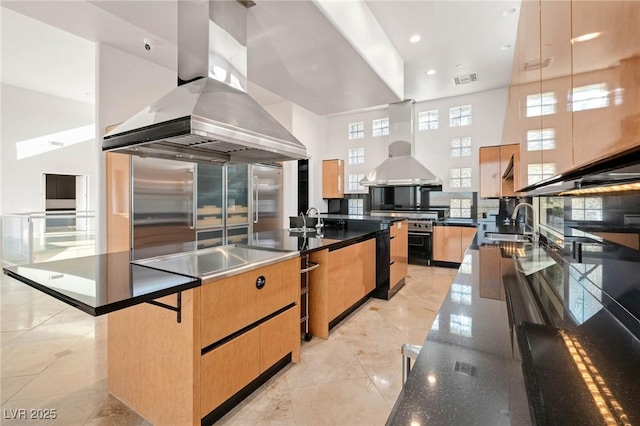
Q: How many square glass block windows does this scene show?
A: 10